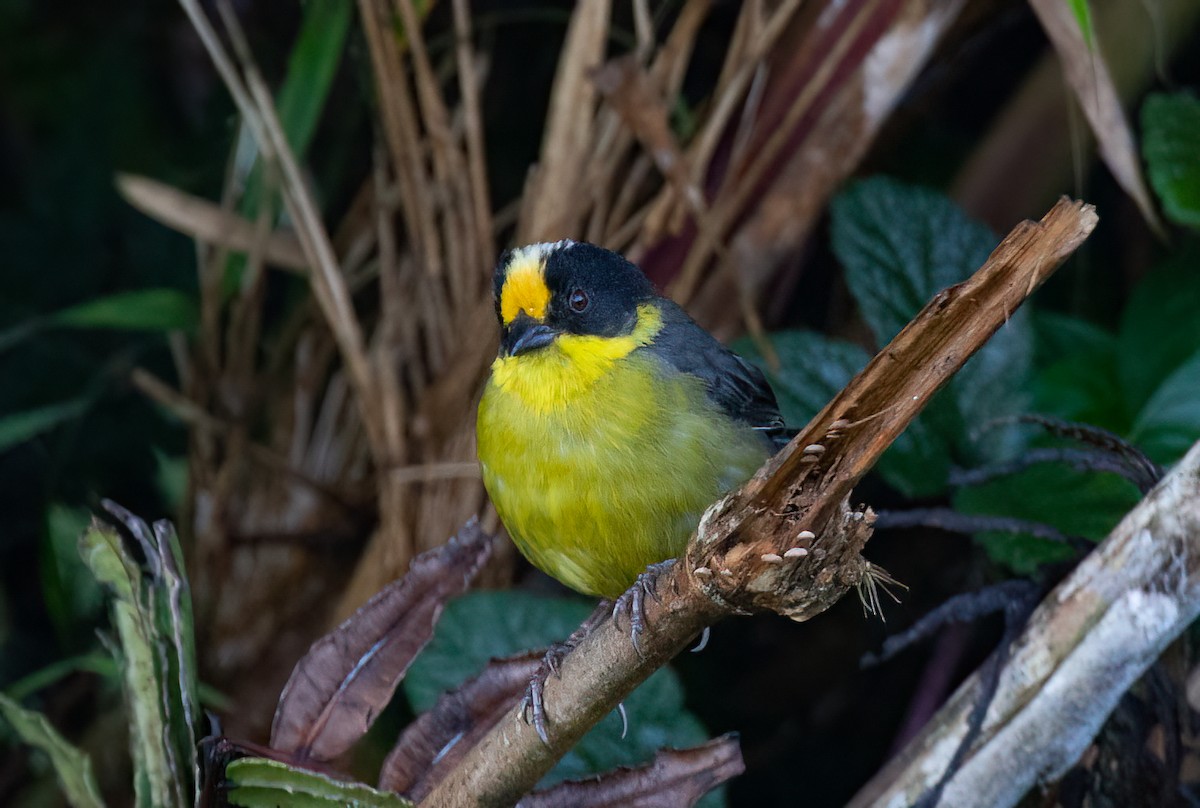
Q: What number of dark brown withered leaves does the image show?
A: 3